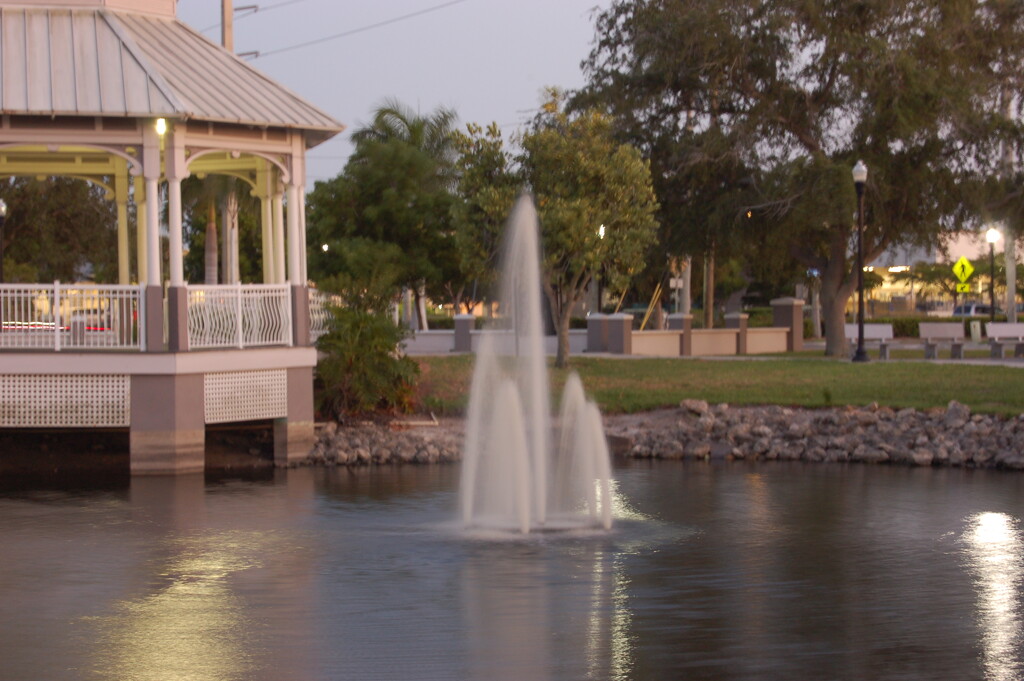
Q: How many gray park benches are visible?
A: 3